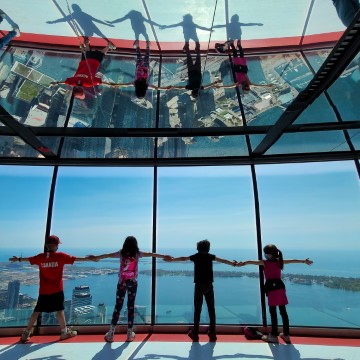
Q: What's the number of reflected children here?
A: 4